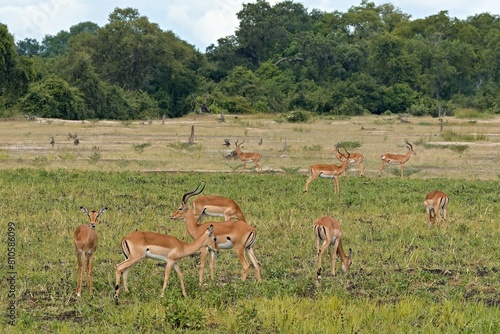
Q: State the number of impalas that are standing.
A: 10